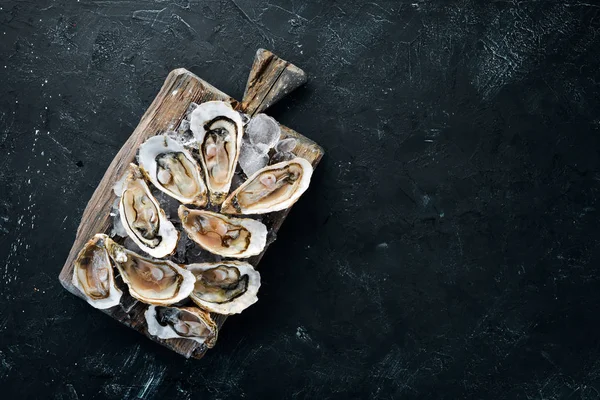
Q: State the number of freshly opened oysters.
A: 9